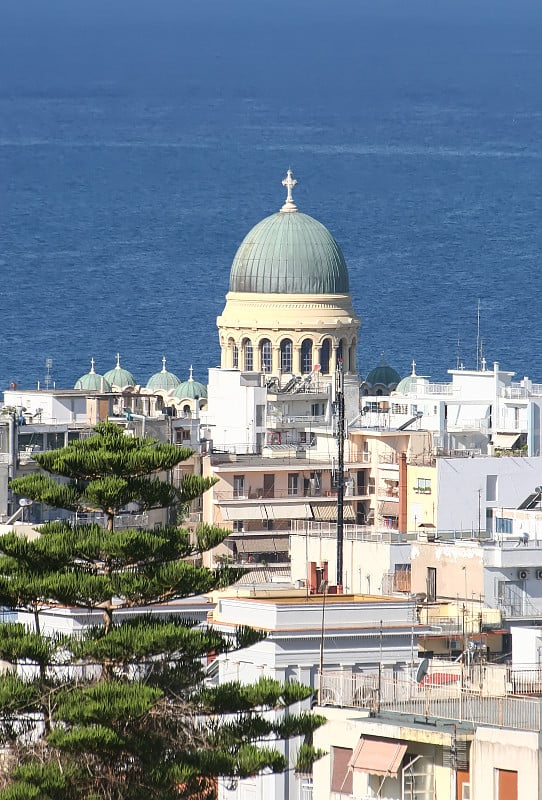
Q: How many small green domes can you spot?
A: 6